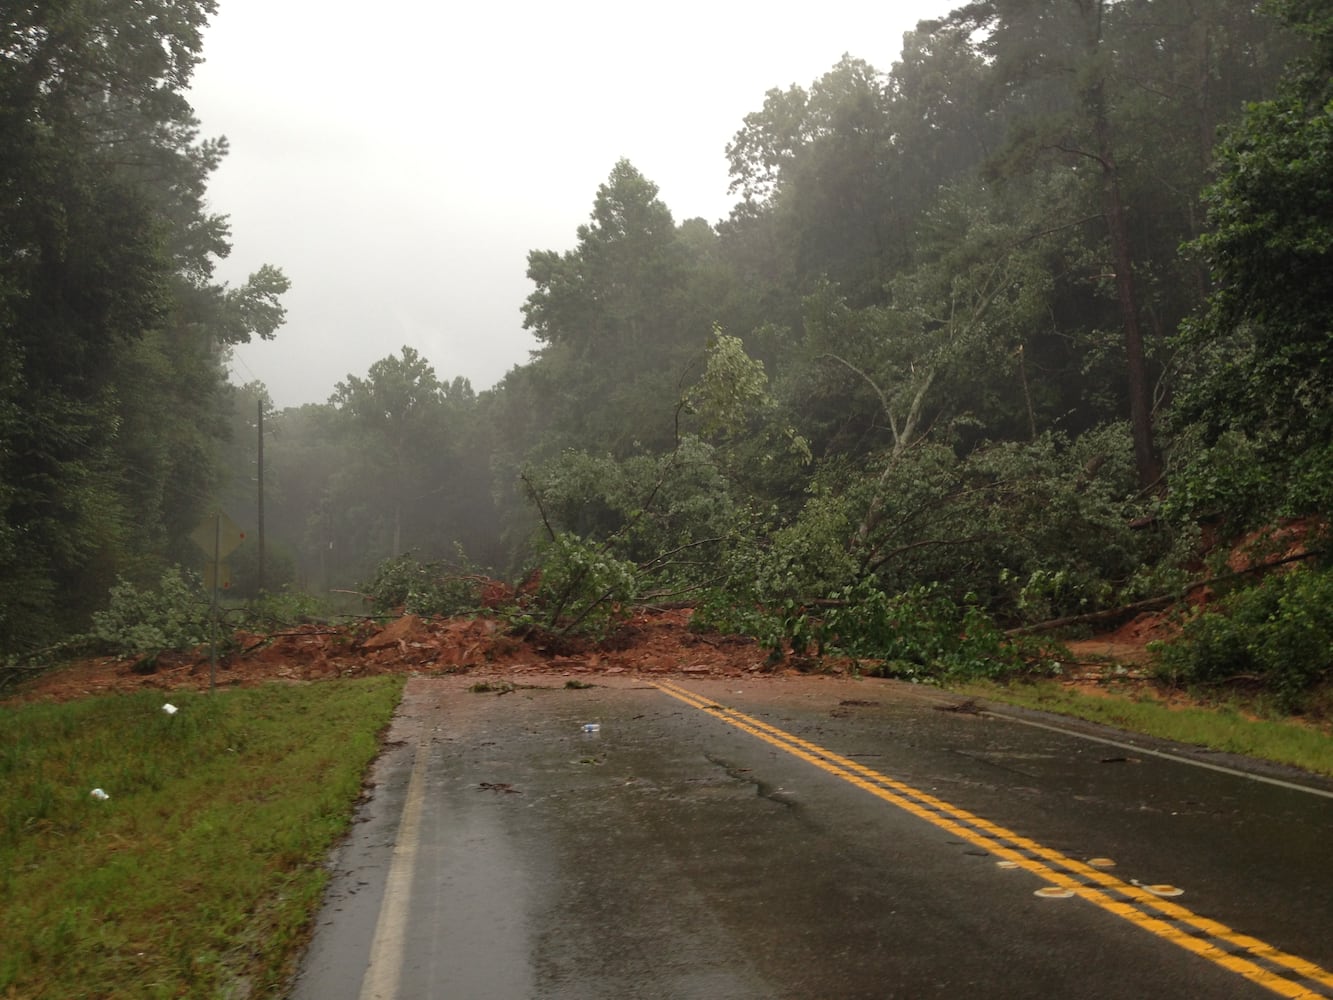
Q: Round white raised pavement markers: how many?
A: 4